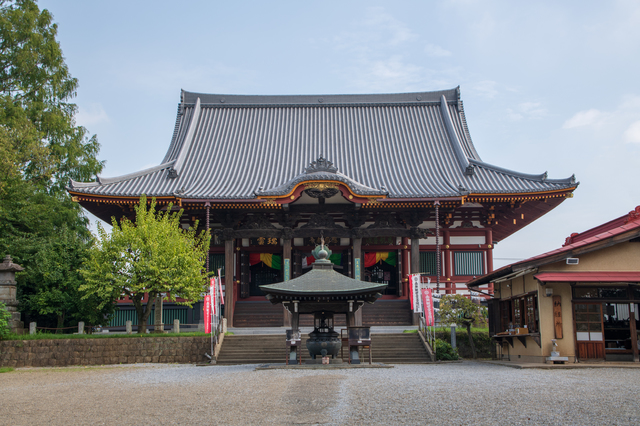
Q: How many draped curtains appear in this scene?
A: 3